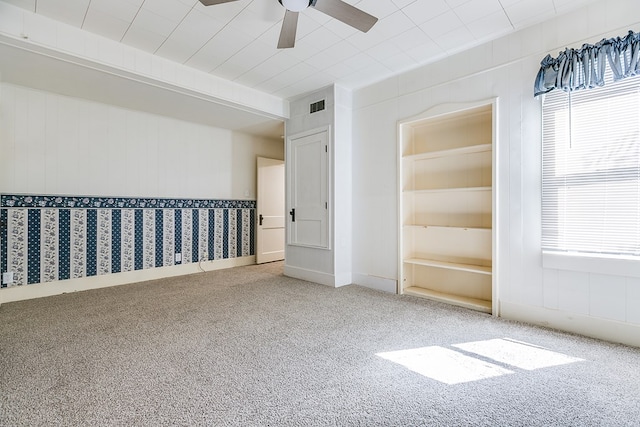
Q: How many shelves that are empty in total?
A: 5